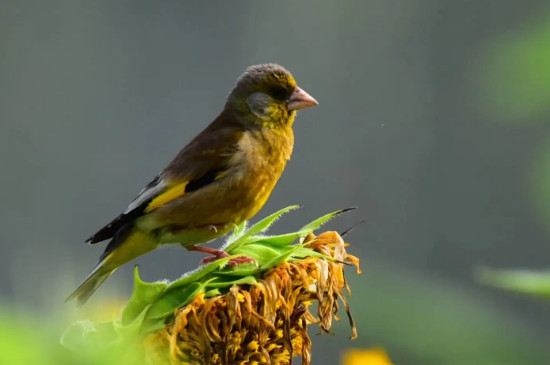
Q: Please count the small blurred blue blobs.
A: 0